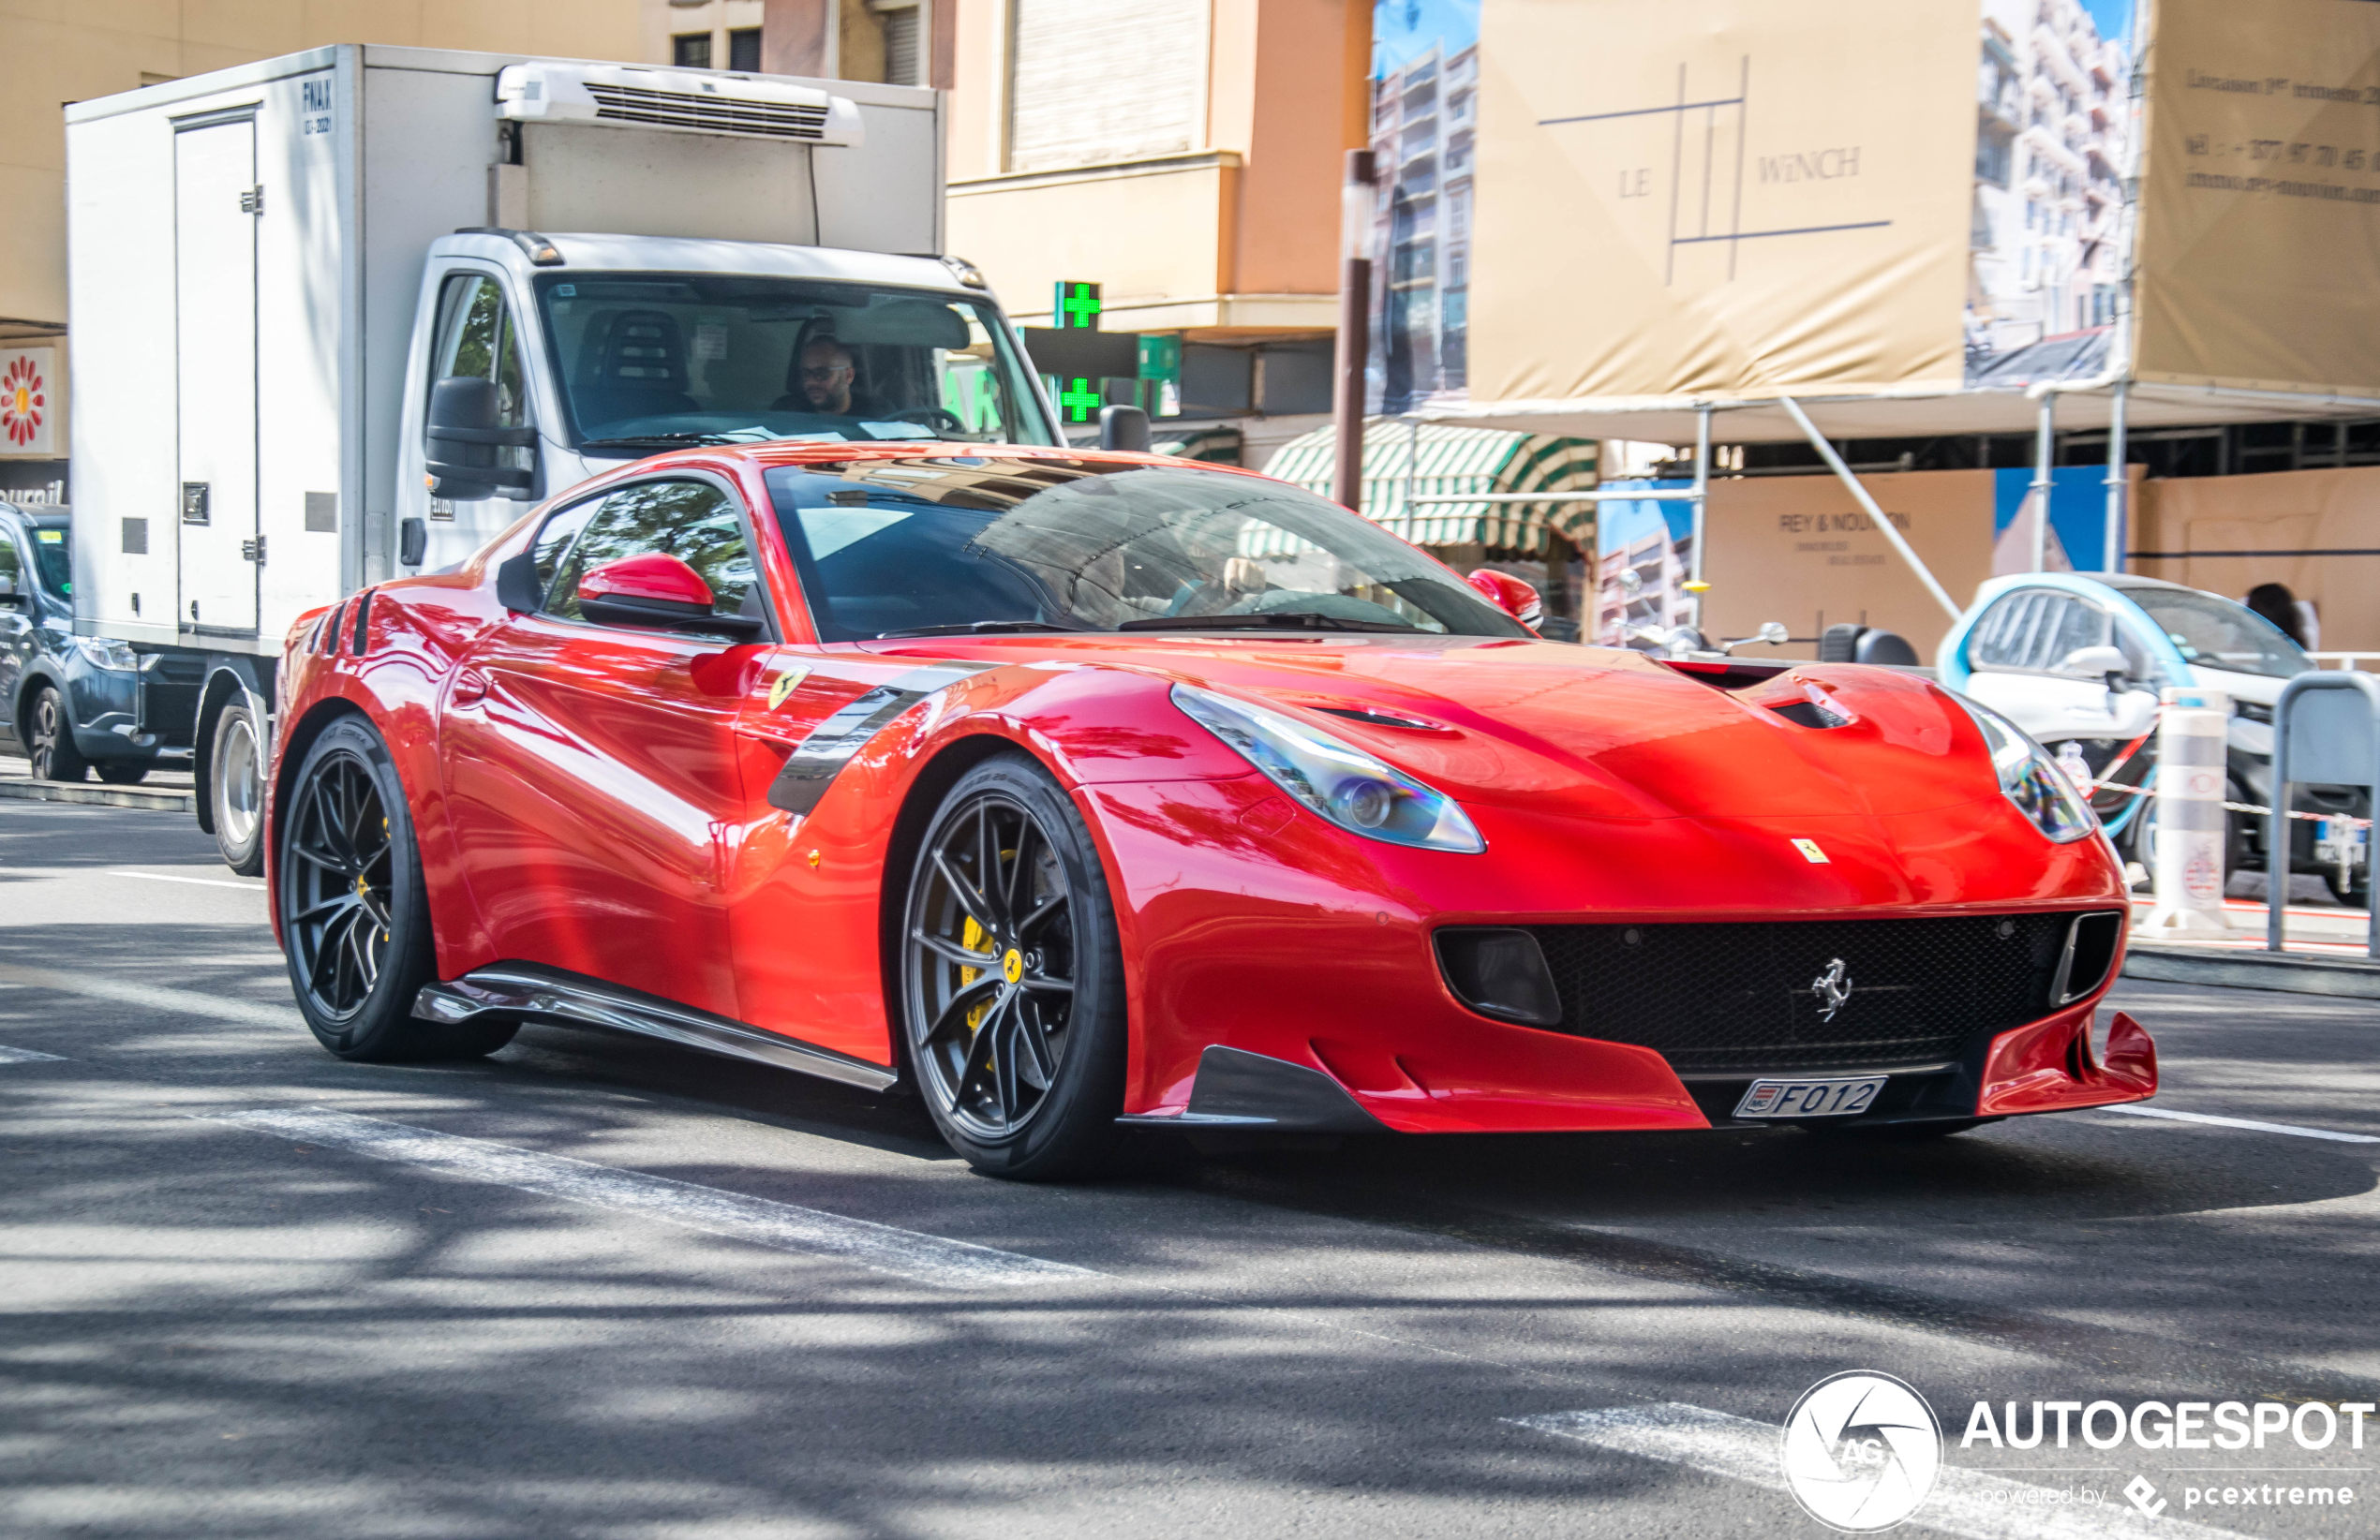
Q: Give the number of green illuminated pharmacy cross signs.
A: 2